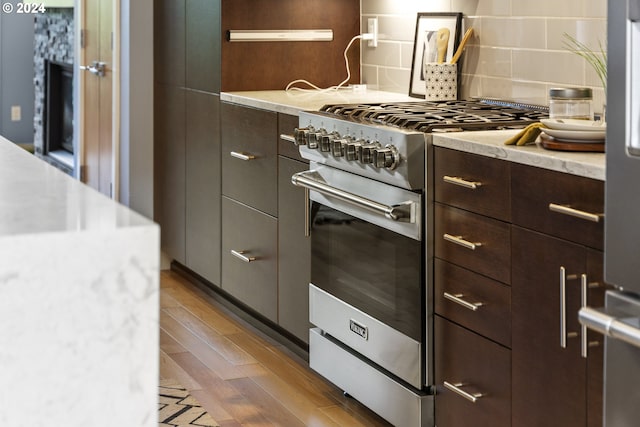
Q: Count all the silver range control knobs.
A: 7